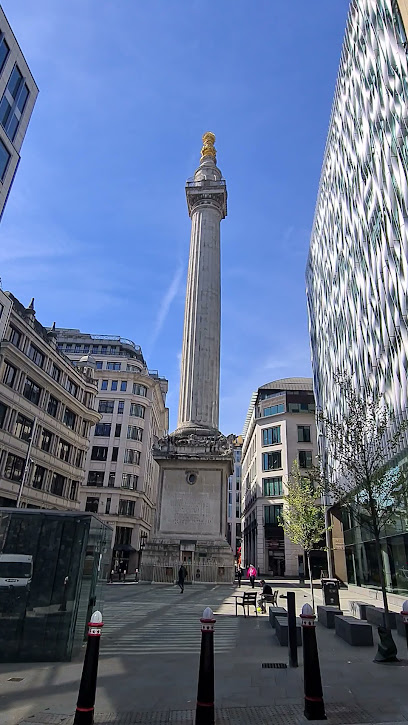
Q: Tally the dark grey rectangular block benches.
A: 7